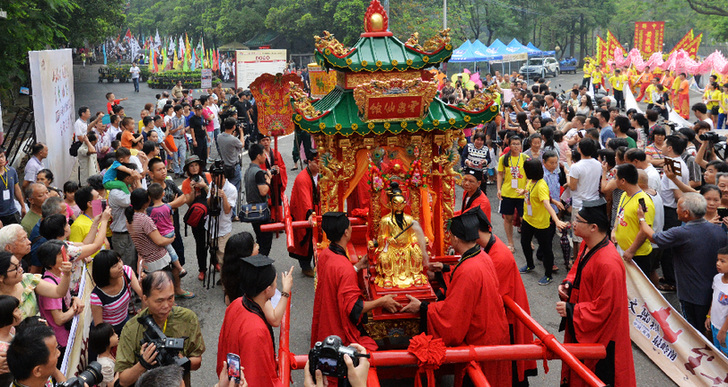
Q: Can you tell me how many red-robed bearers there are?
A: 8